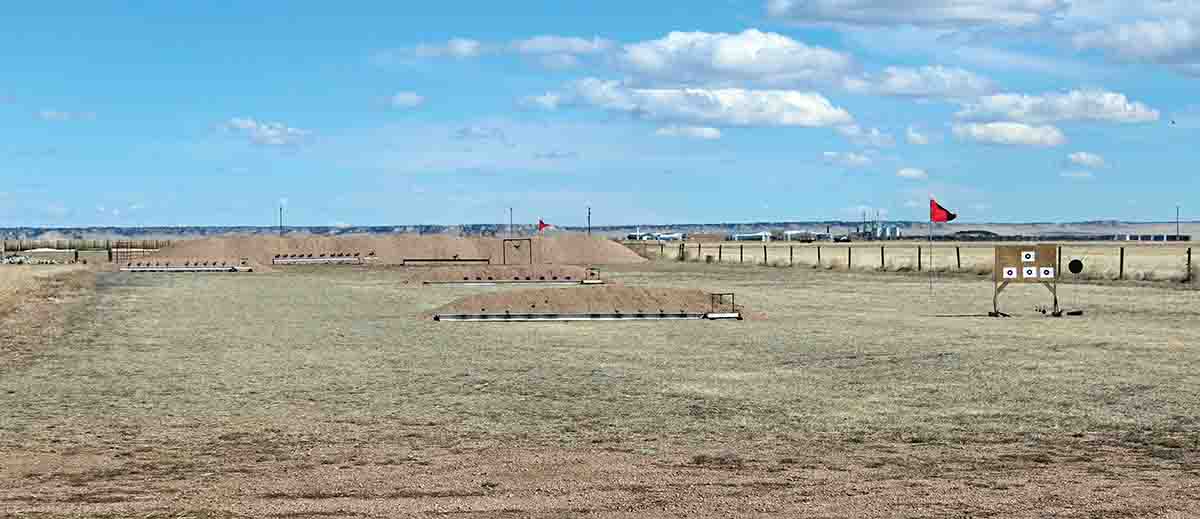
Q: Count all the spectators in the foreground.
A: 0